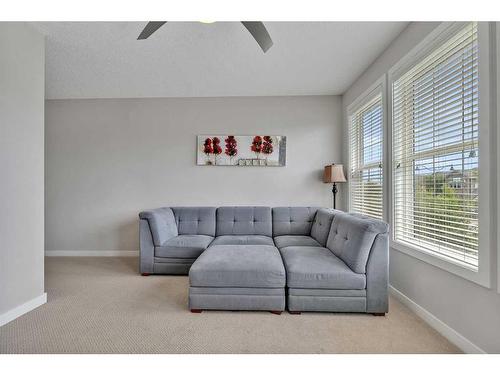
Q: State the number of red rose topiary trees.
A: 5